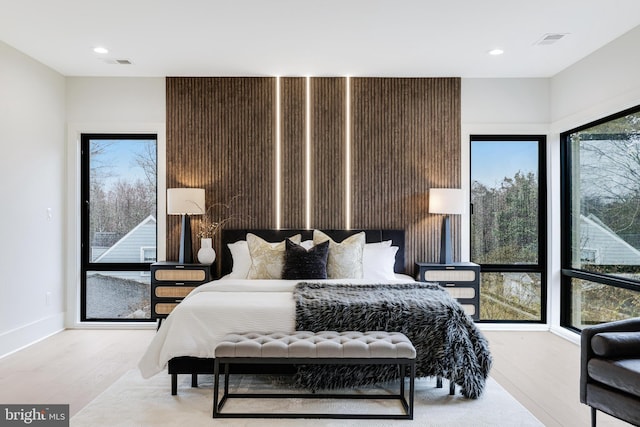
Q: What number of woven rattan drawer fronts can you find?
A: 6